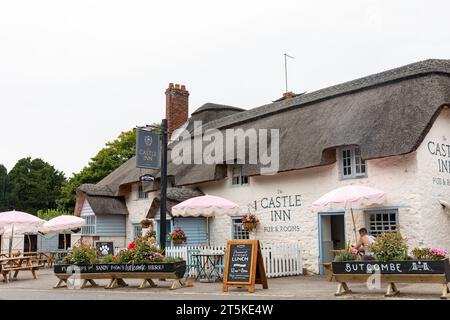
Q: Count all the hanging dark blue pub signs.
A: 1